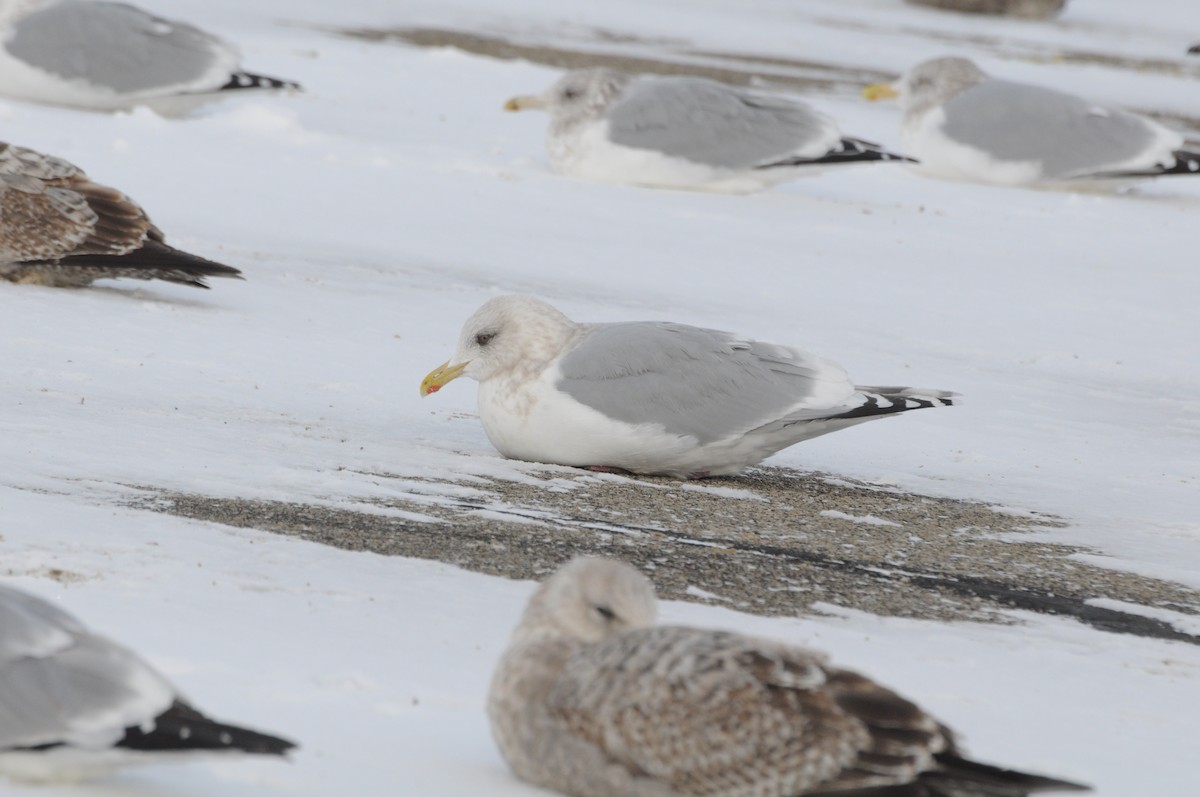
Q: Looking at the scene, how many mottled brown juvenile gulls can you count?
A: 2